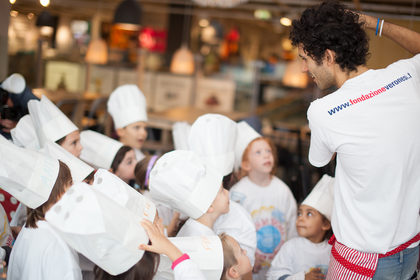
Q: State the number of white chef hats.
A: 14